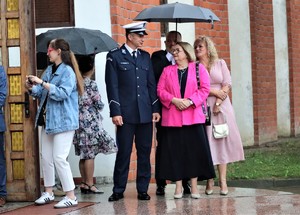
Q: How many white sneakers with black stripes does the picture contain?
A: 2